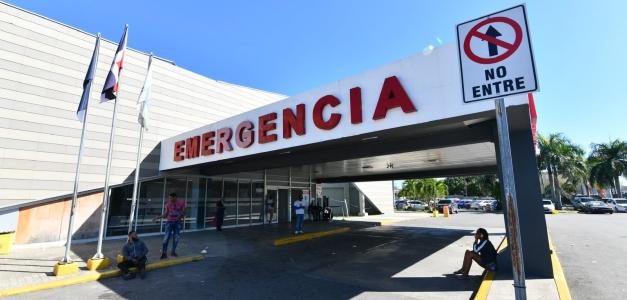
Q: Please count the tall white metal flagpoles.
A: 3